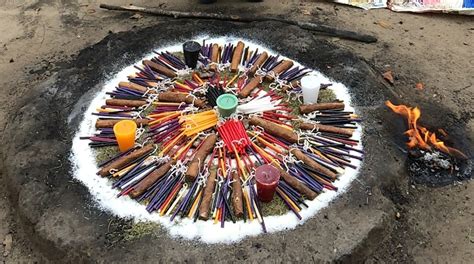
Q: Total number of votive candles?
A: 5